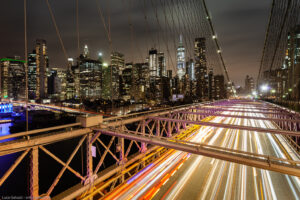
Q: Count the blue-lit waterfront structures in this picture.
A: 1